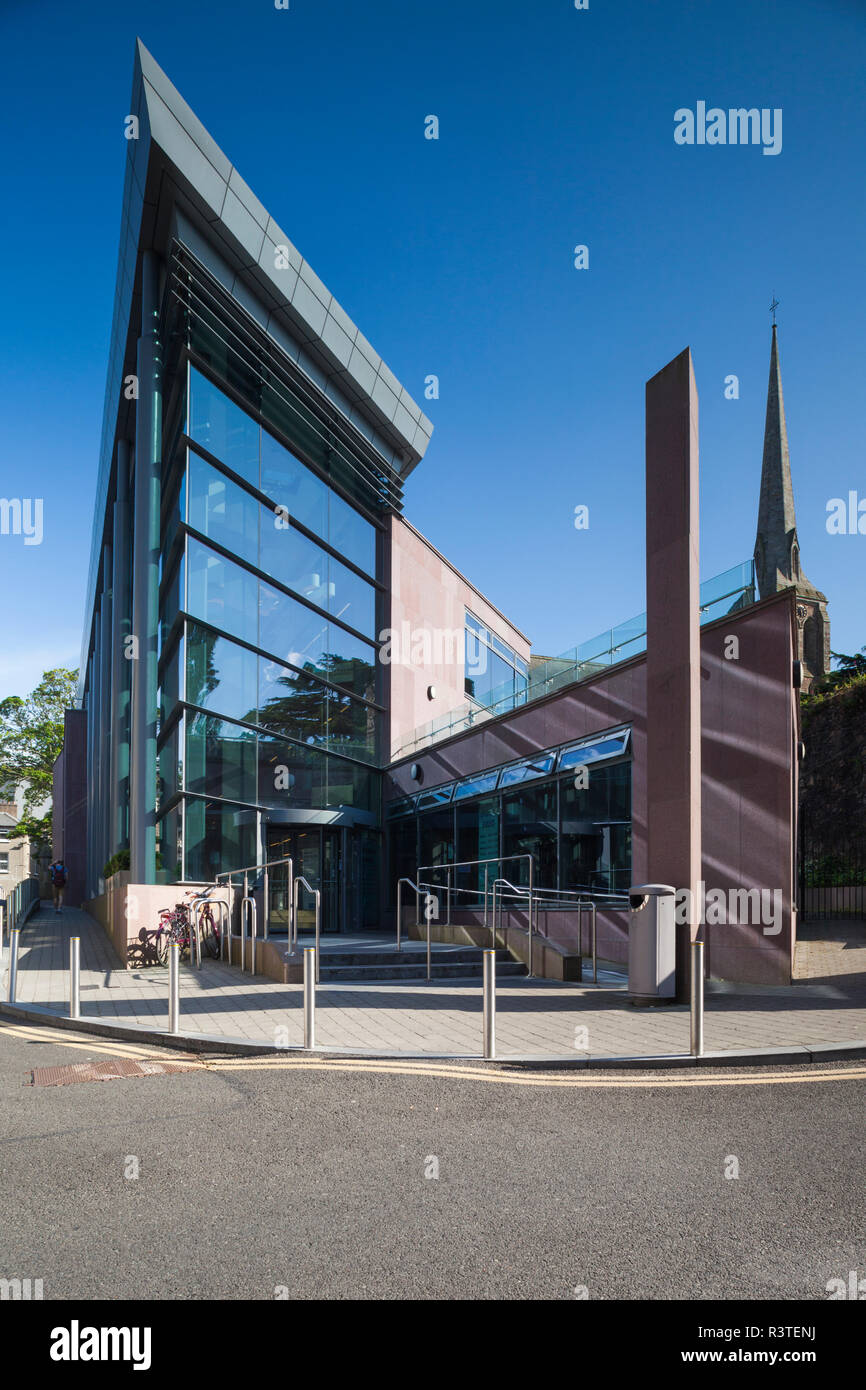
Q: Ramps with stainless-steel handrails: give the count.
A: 1